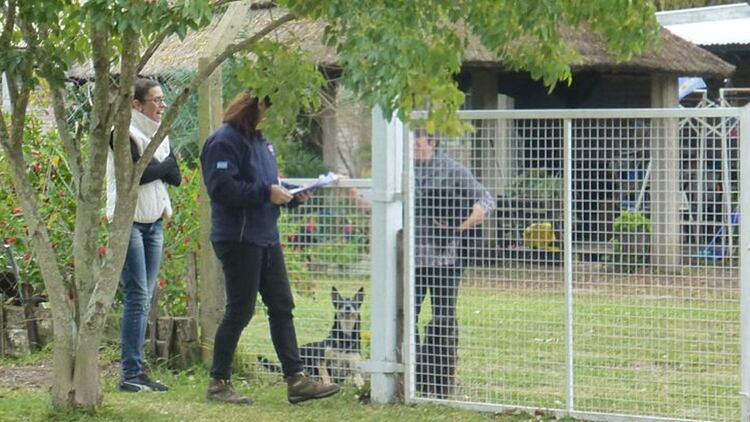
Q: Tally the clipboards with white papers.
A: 1